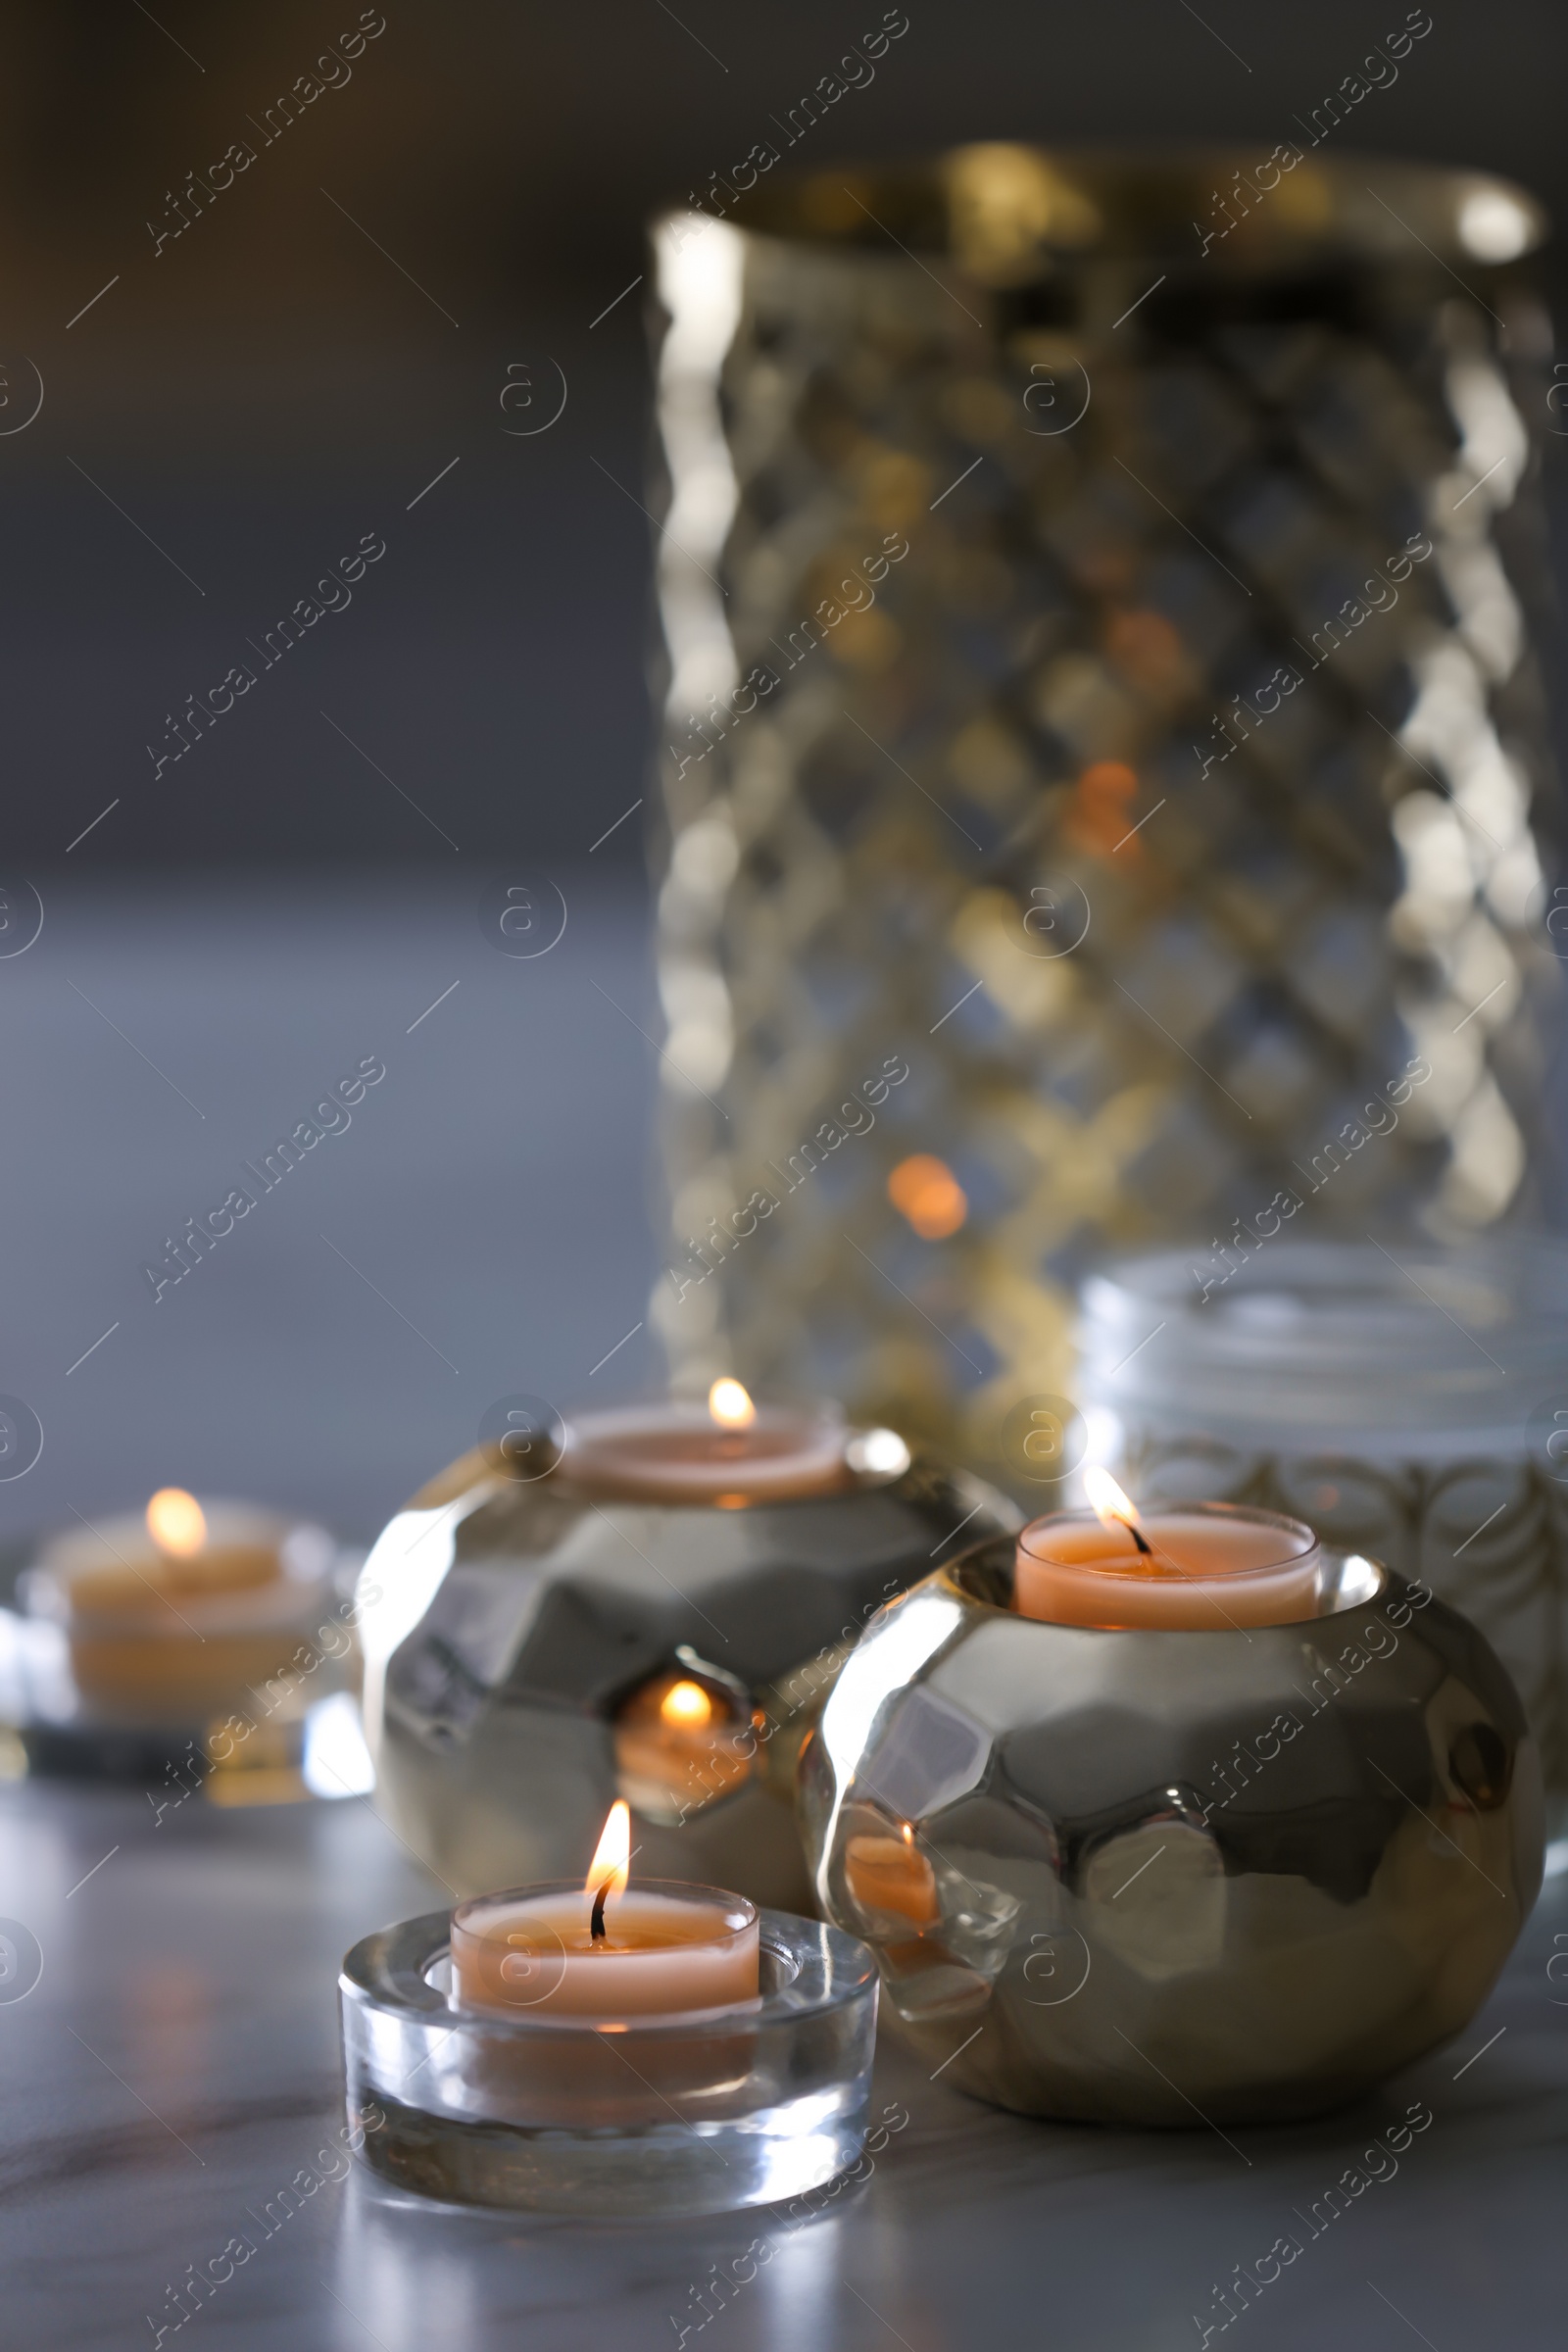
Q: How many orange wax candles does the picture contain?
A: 4